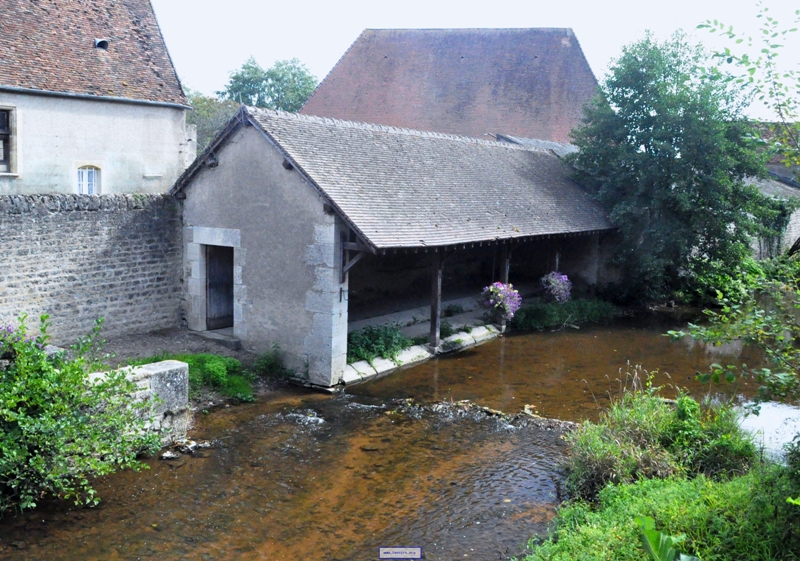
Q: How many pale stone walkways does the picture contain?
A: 1